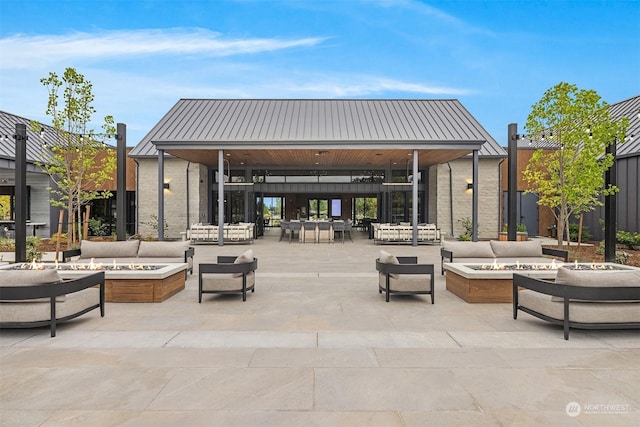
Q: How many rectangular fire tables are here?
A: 2